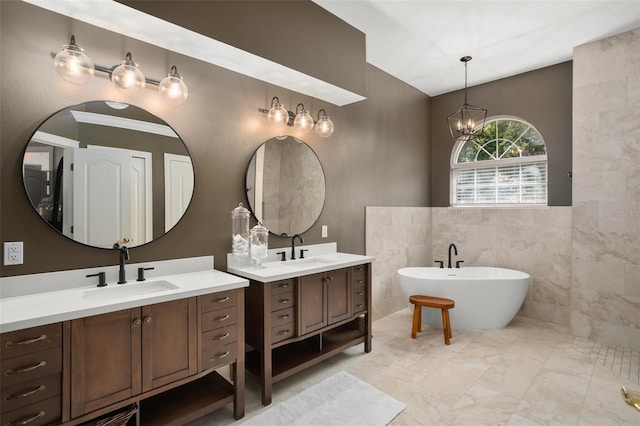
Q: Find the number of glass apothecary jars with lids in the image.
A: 2